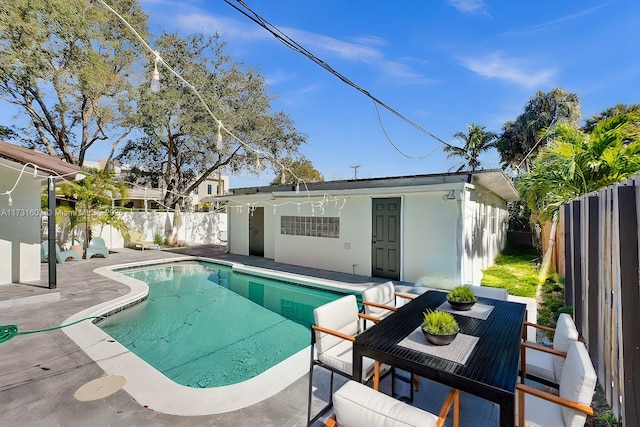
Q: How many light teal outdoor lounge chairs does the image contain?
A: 2